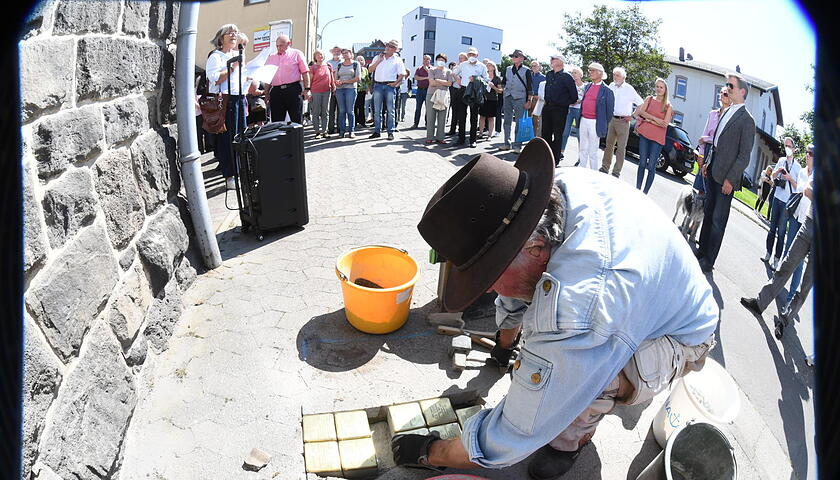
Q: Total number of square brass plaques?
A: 9